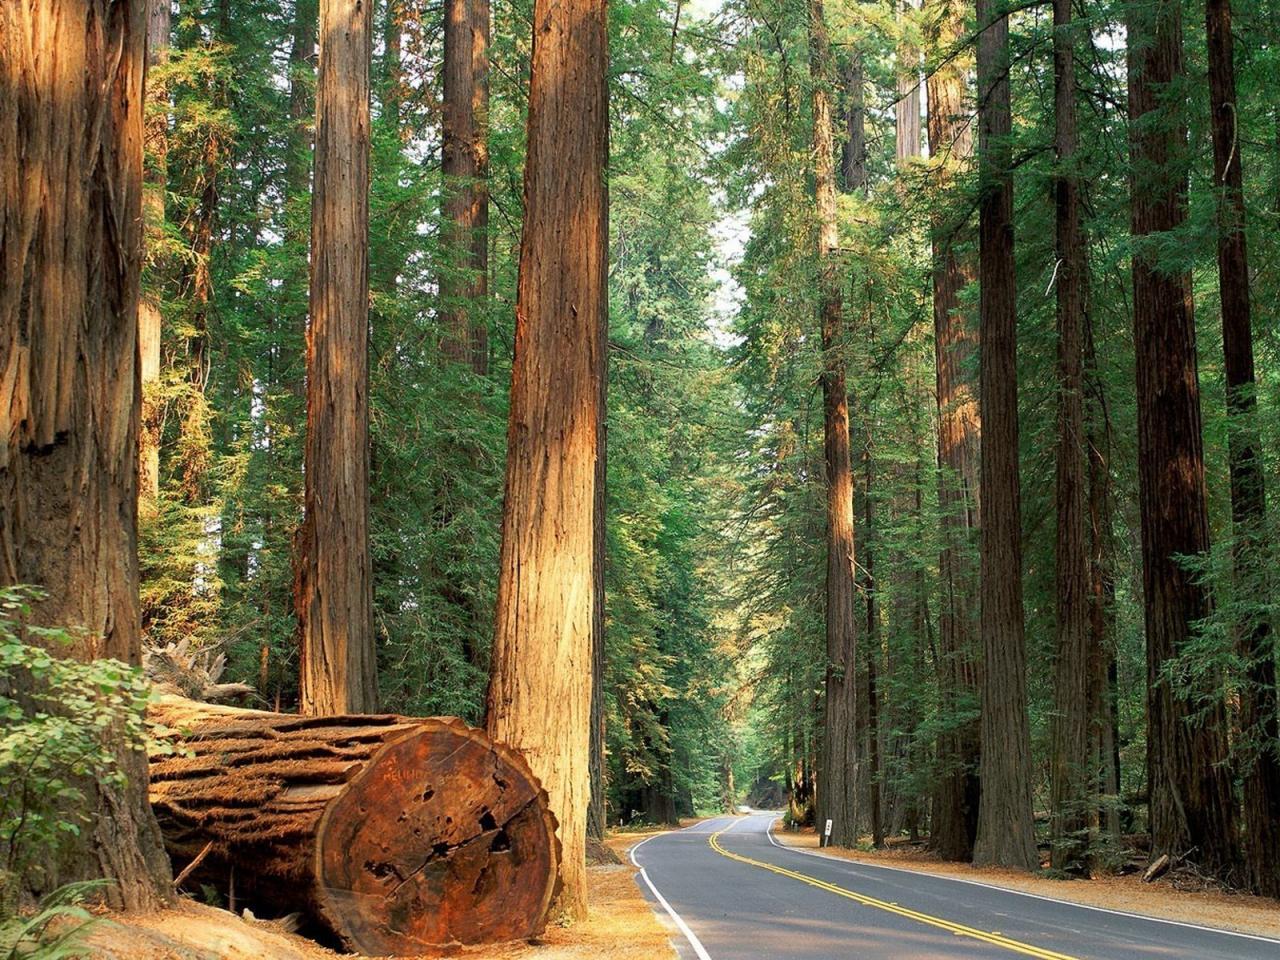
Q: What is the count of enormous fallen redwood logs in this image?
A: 1